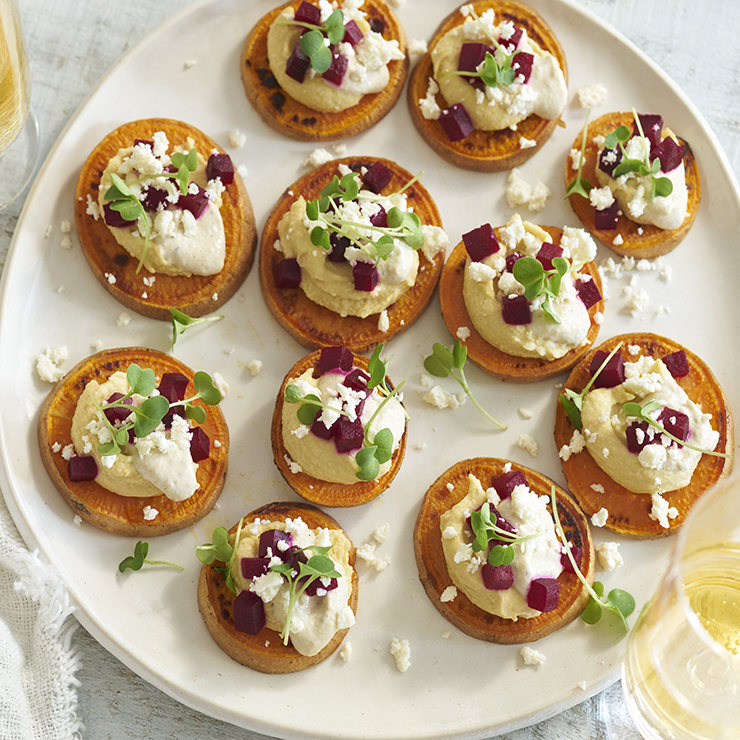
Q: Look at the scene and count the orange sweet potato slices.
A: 11